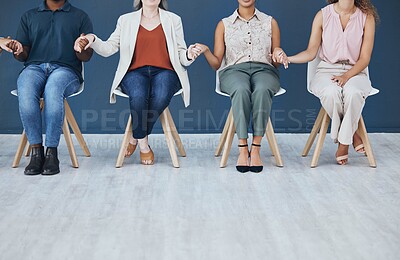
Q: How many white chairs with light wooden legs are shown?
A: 4